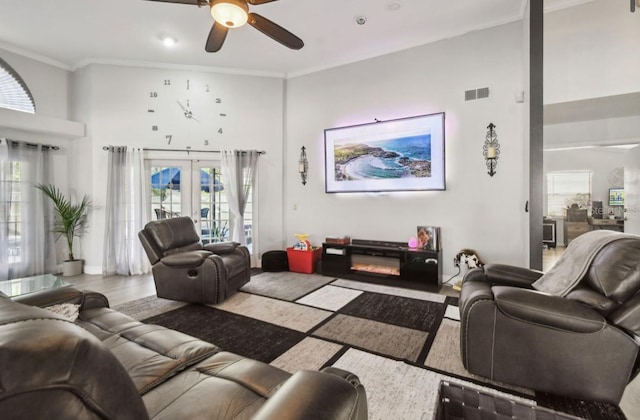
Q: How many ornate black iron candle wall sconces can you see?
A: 2